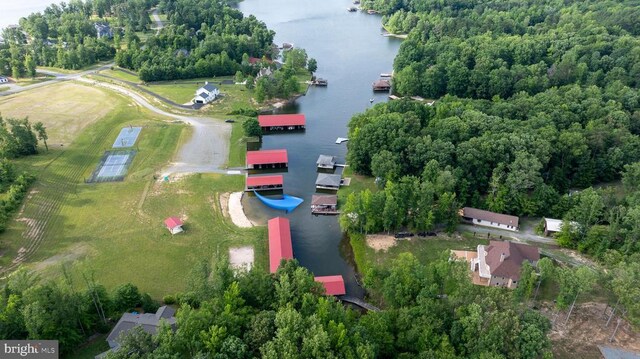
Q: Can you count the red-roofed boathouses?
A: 5